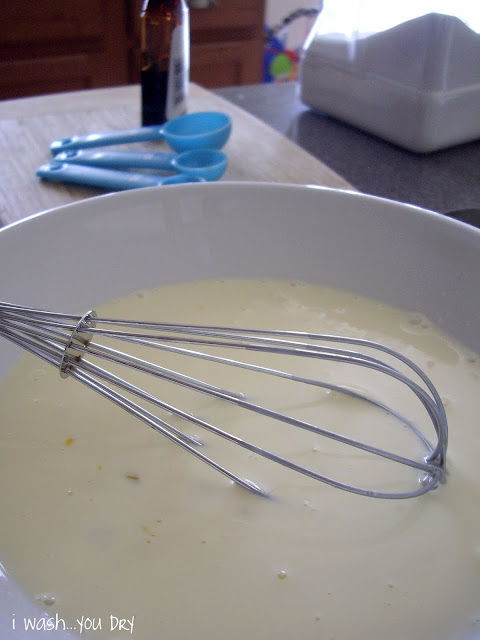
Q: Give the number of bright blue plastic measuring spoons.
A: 3